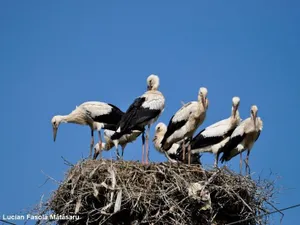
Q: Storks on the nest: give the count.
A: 7